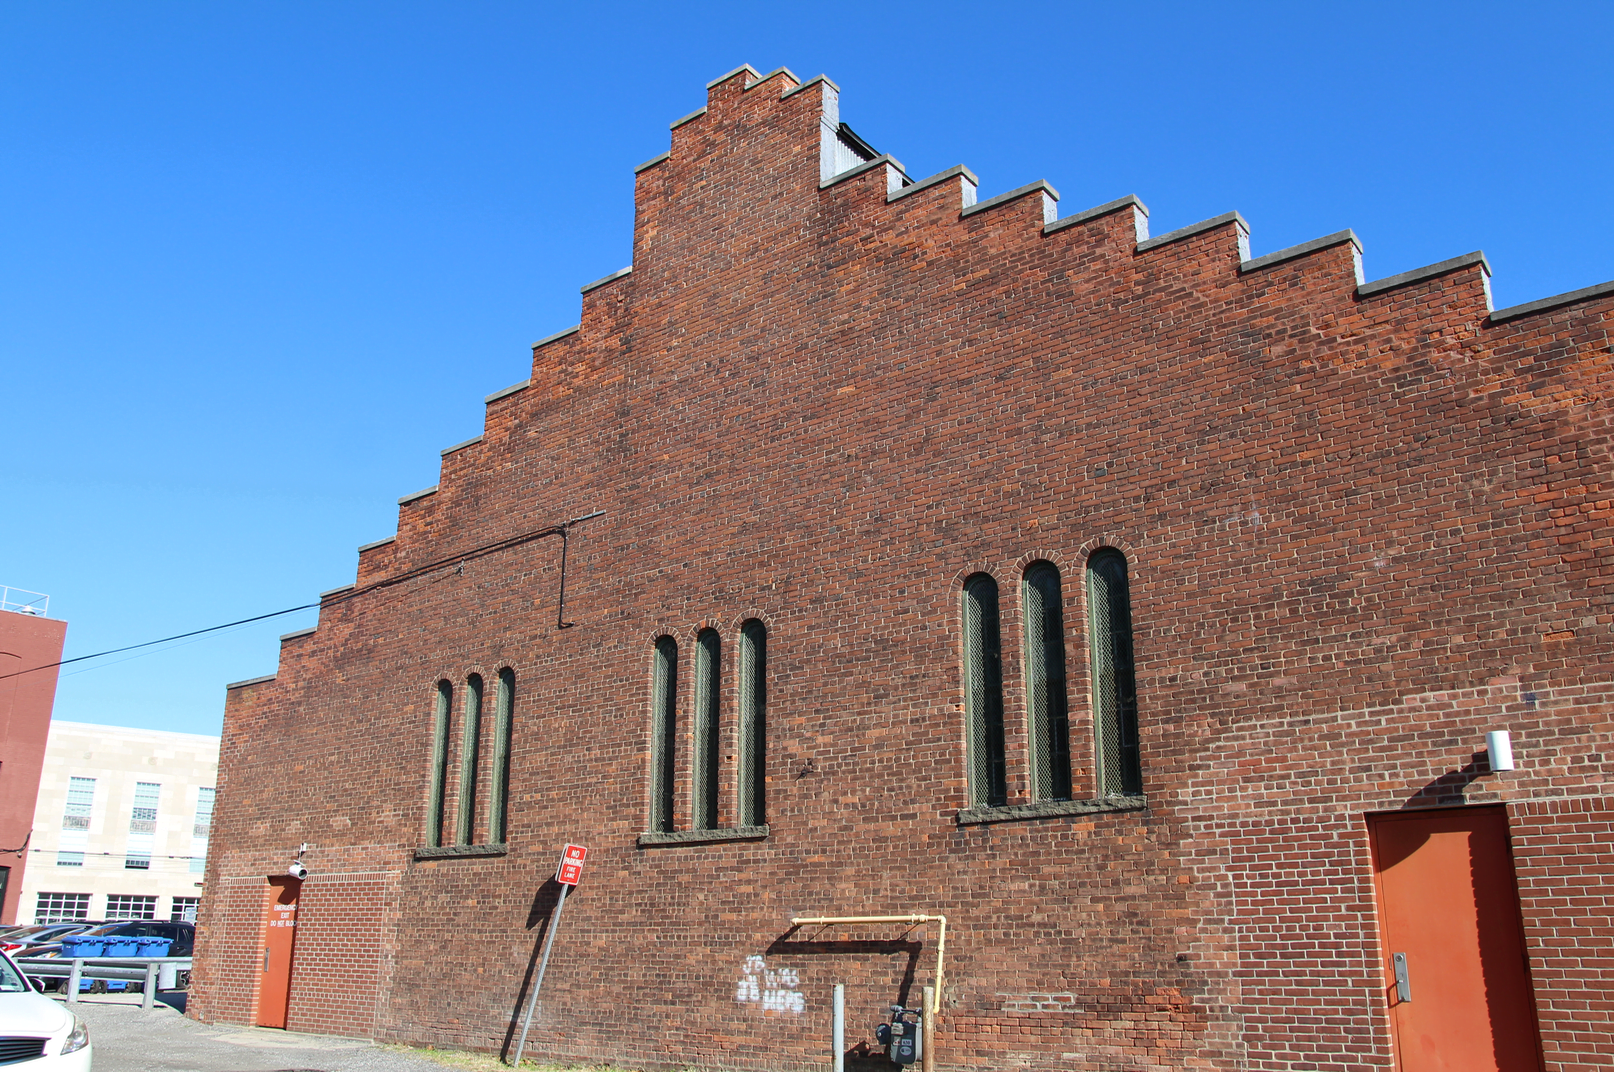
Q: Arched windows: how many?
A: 9